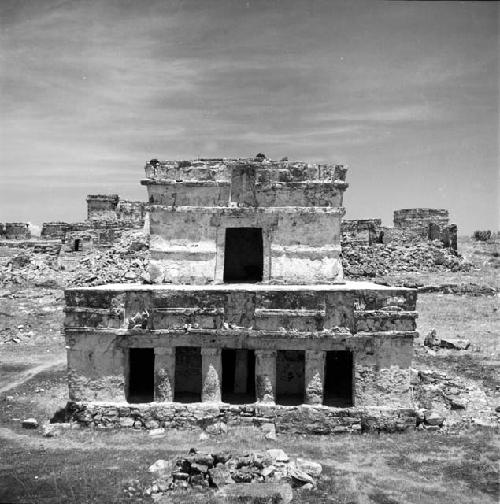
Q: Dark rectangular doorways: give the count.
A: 6